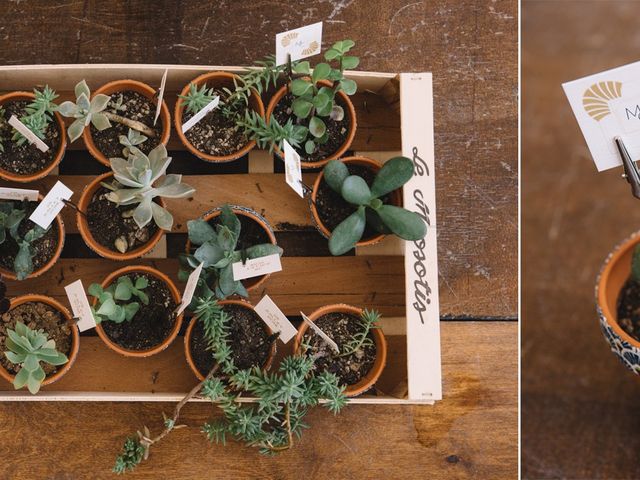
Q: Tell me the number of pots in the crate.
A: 12